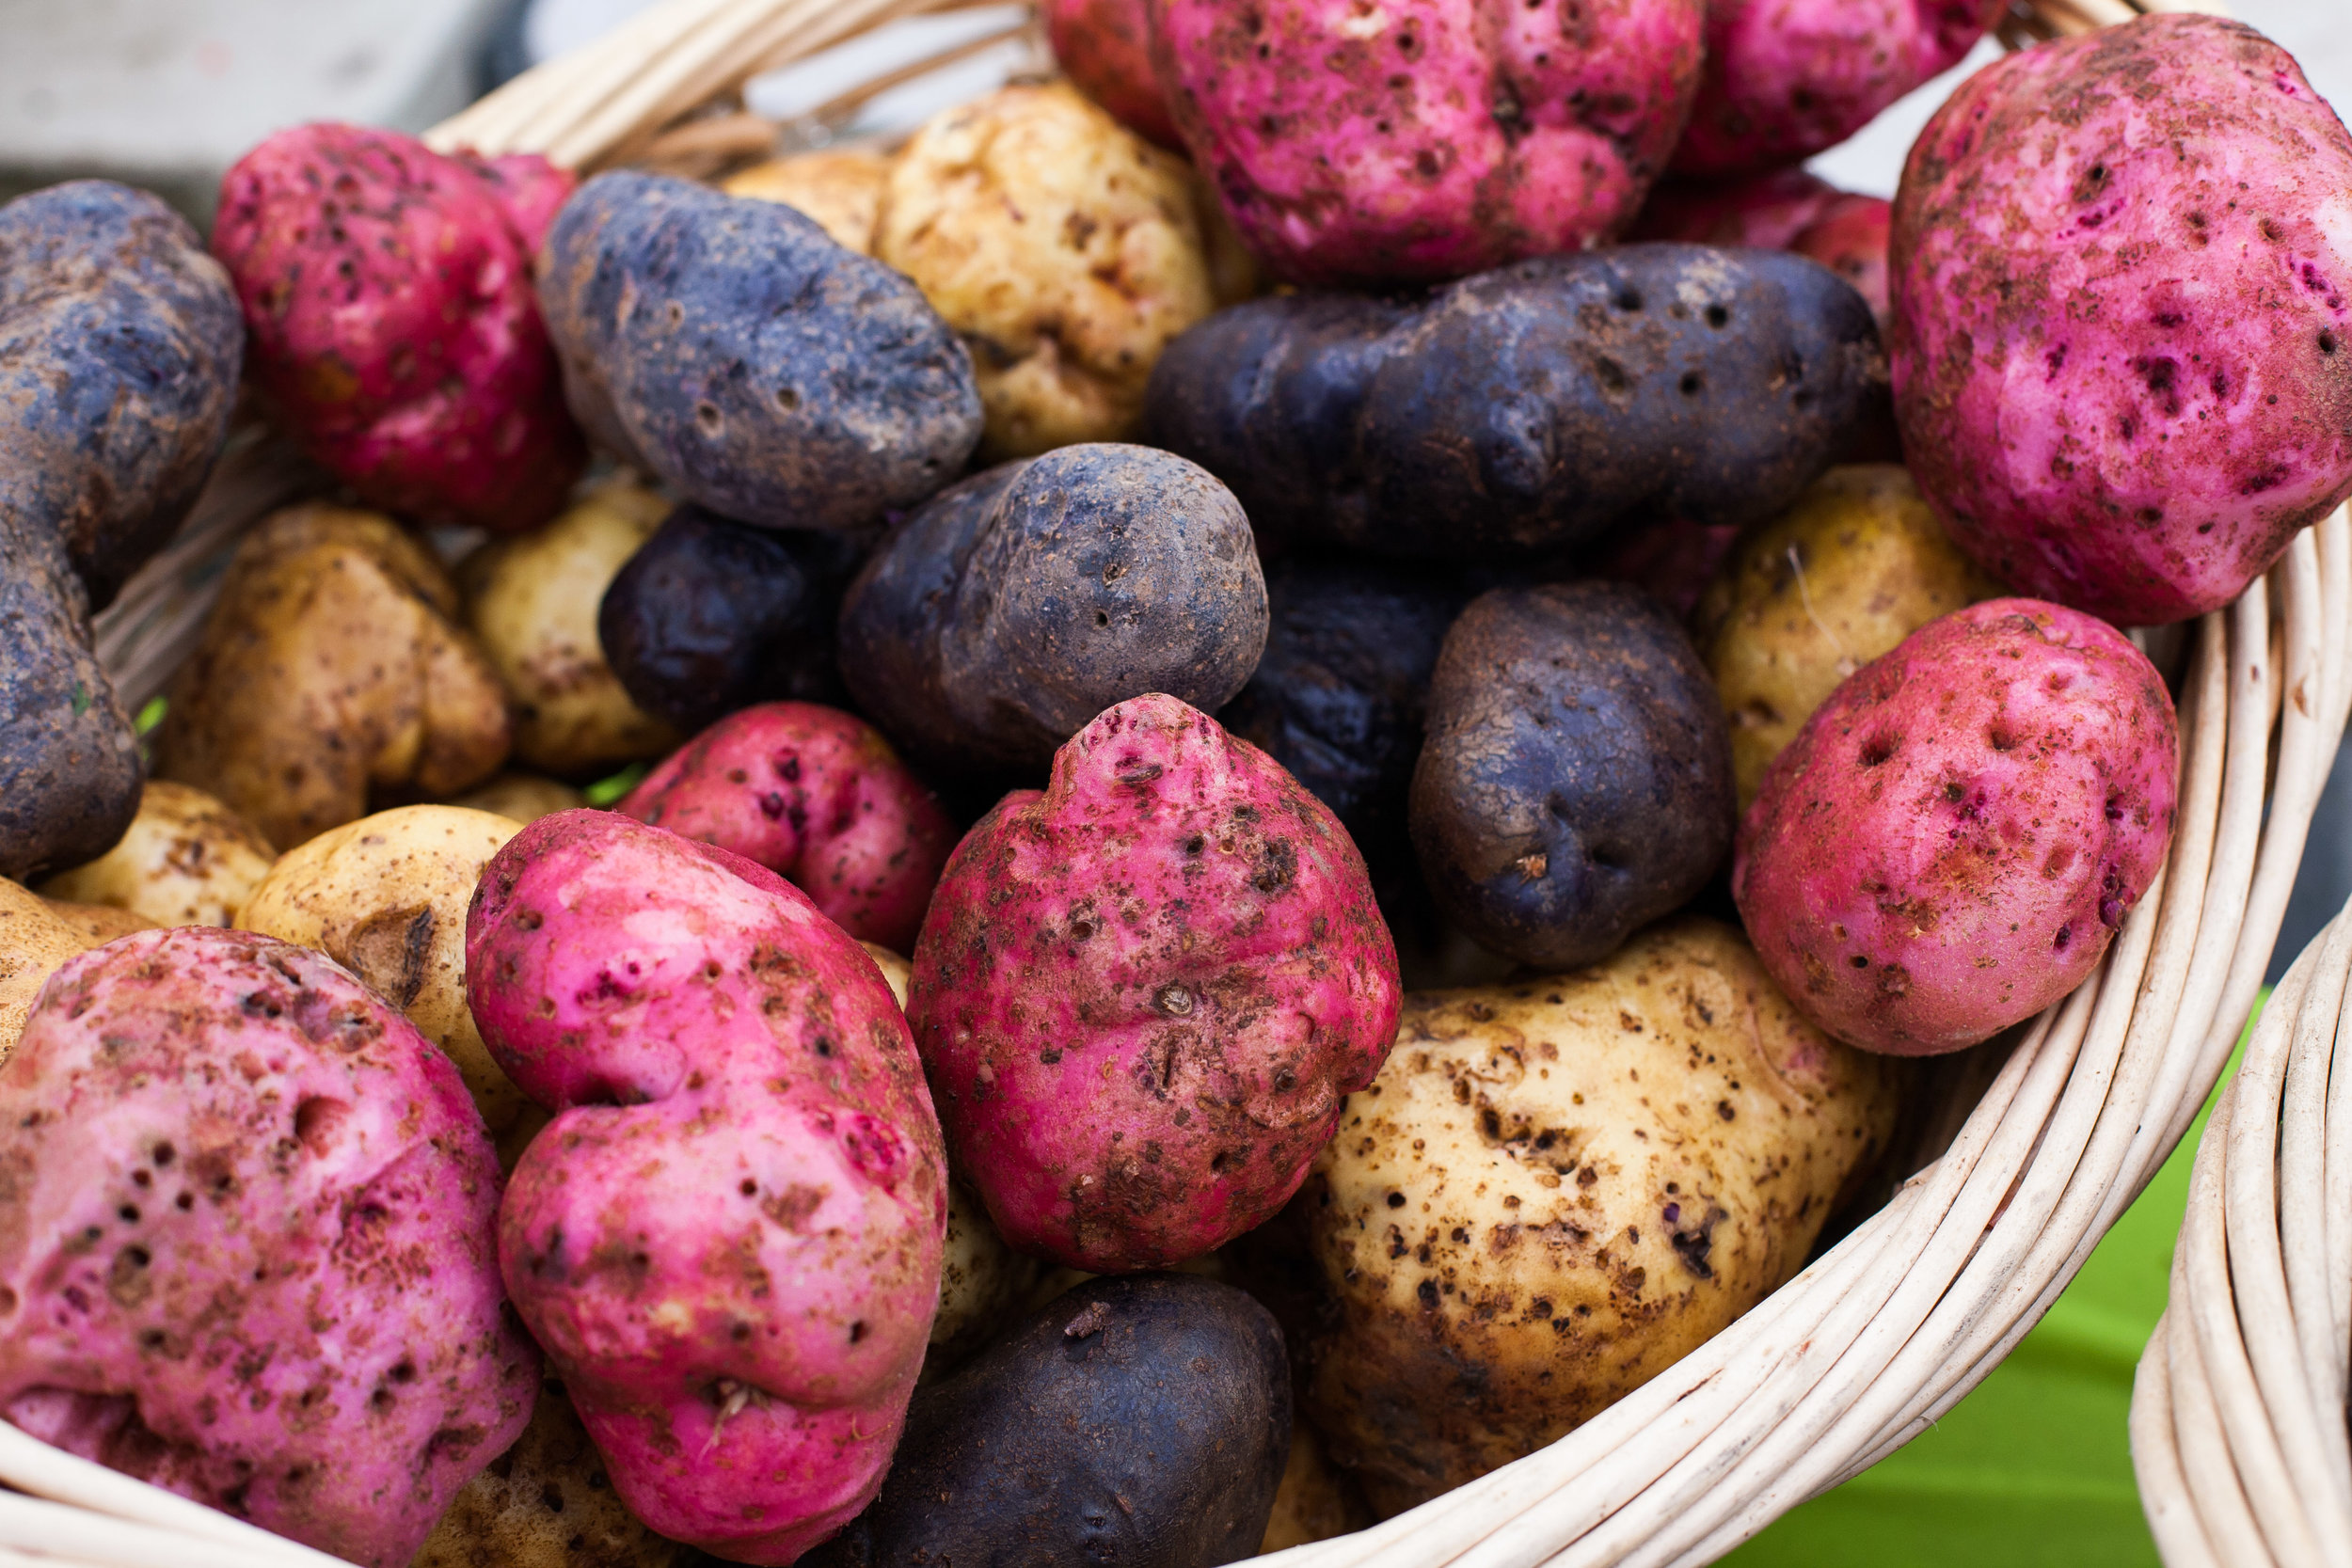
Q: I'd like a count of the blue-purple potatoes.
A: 8